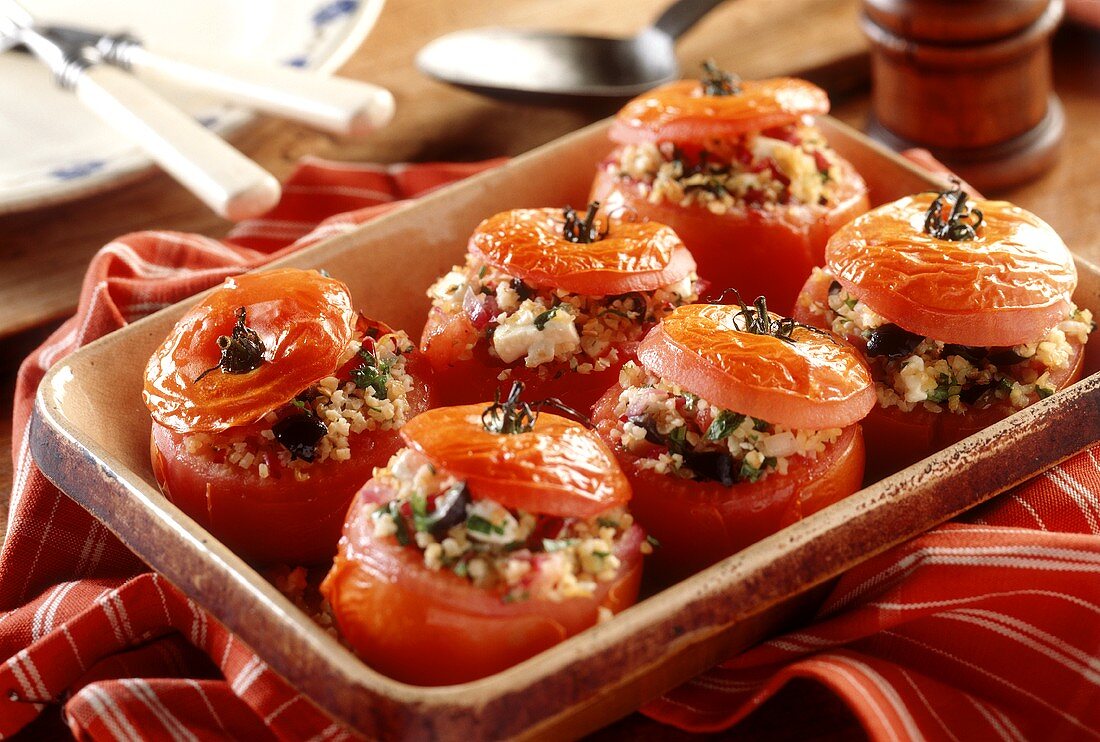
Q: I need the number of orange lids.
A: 6